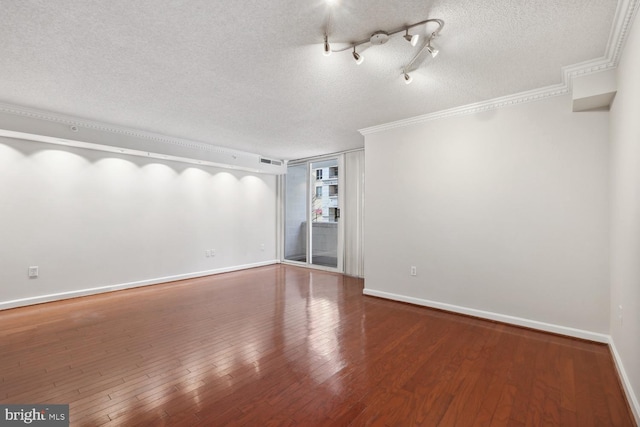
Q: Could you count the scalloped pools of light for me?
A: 7